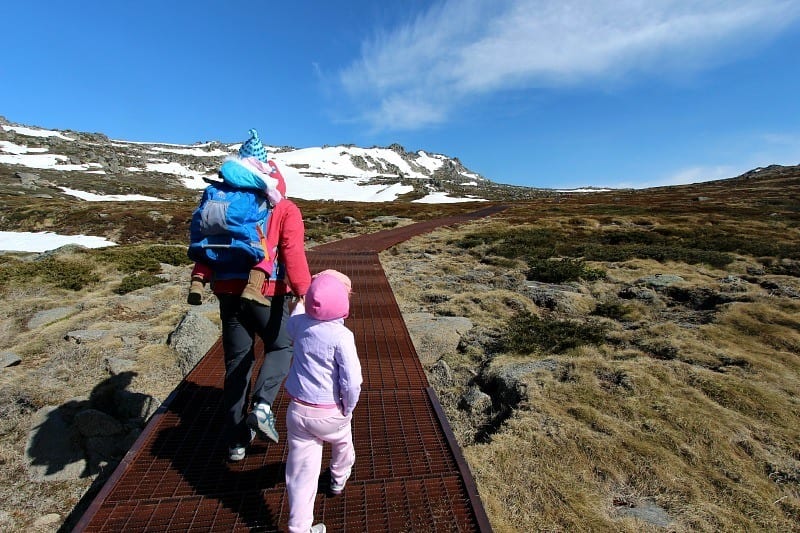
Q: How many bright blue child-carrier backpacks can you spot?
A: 1